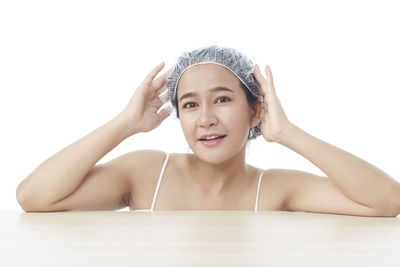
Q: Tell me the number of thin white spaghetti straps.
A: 2